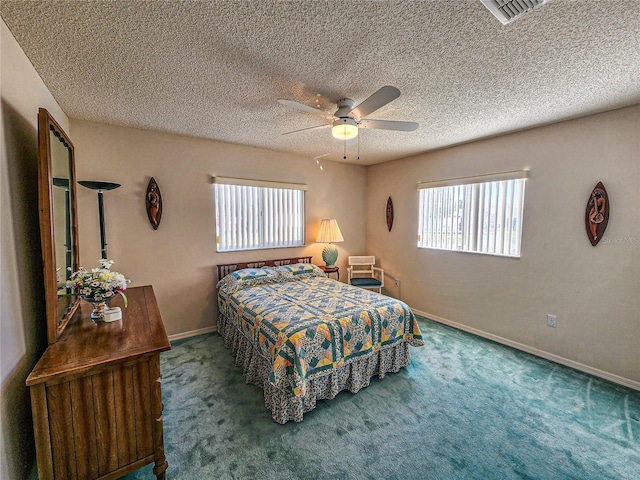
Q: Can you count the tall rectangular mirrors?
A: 1